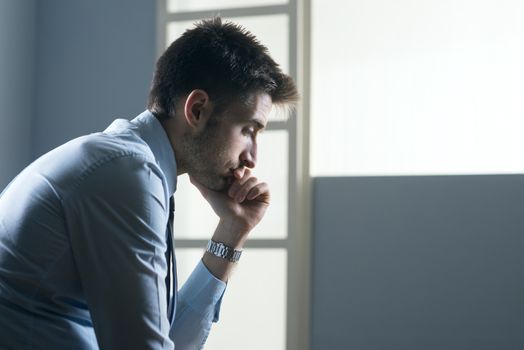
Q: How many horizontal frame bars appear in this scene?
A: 3